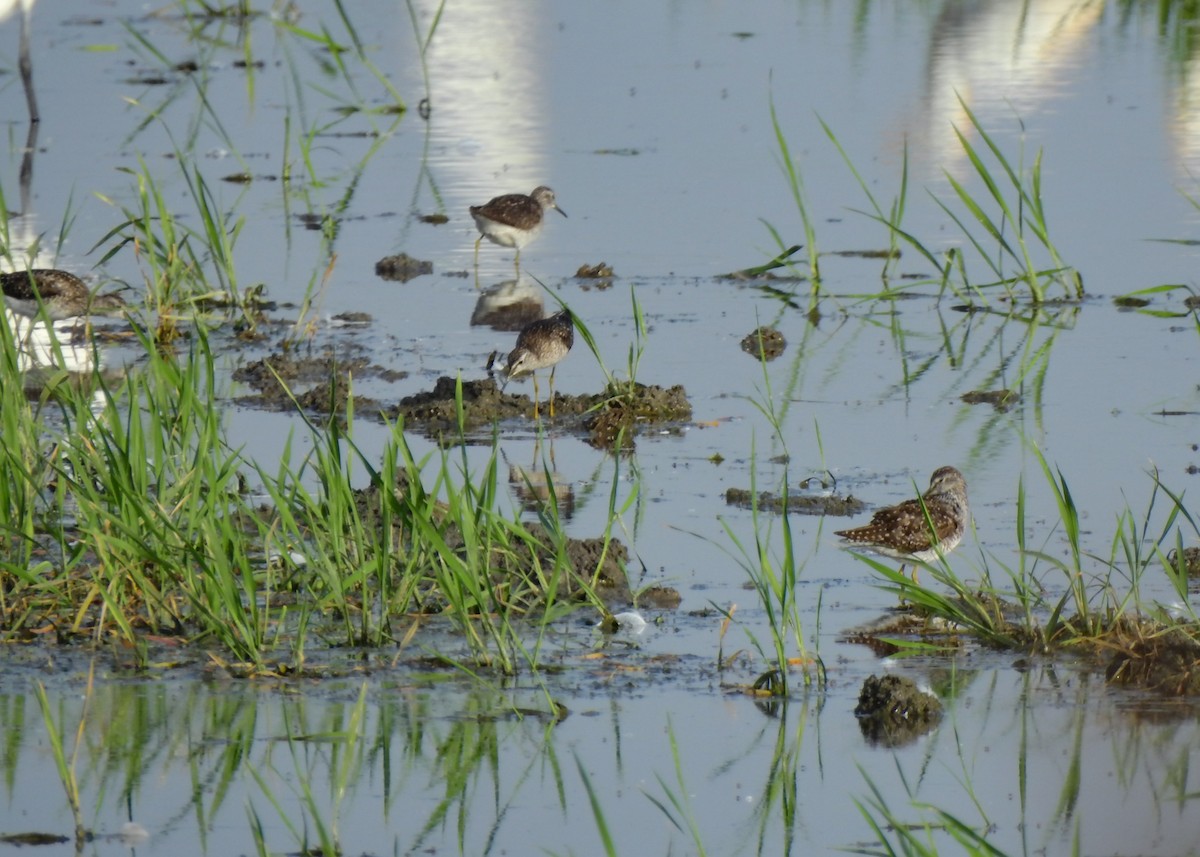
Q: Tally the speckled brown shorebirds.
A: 4